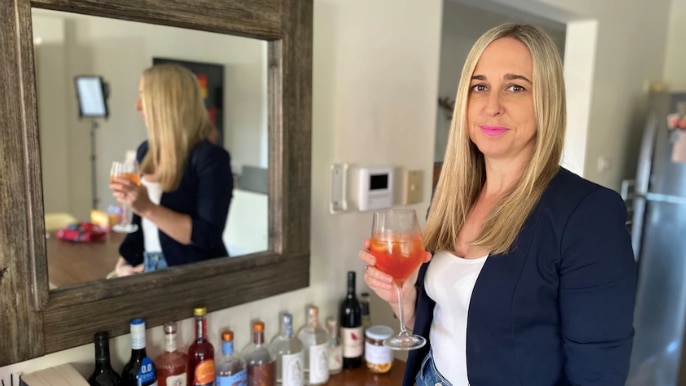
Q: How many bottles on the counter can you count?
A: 11